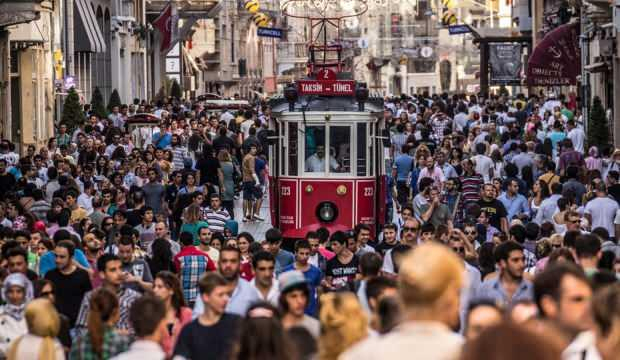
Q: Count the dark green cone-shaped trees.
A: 5